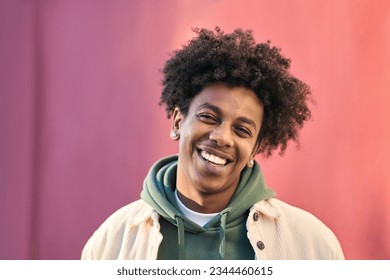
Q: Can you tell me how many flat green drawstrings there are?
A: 2